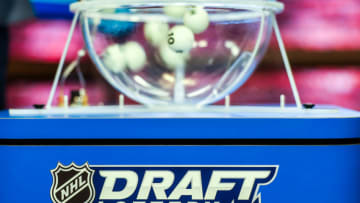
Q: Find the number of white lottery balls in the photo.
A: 7